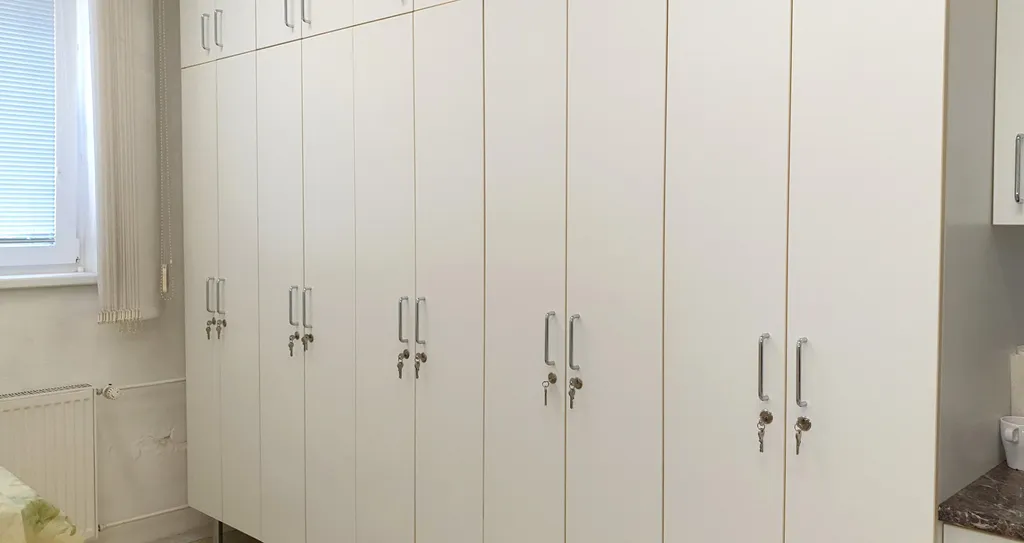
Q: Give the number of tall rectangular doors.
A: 10